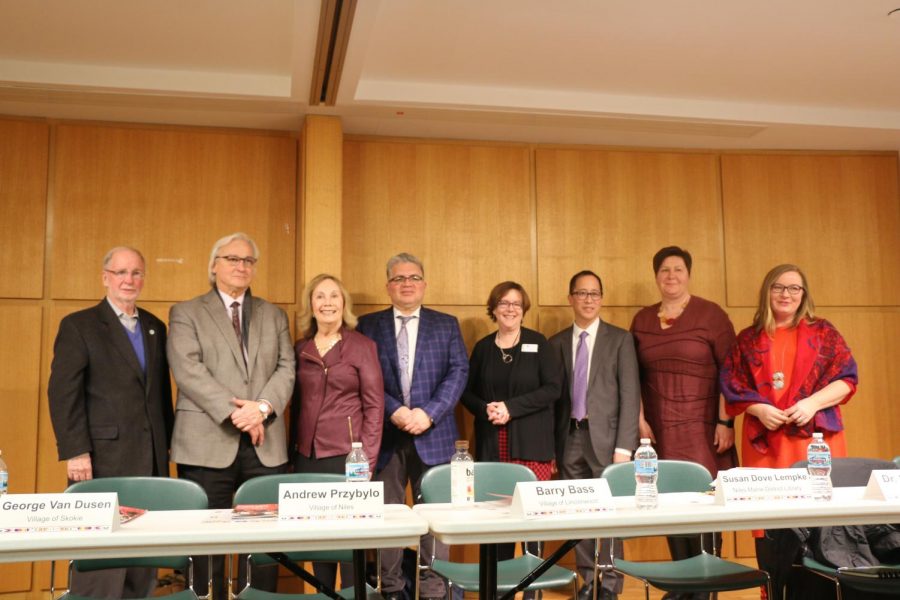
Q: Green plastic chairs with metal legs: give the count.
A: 5